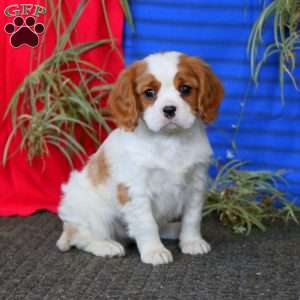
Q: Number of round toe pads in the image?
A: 4